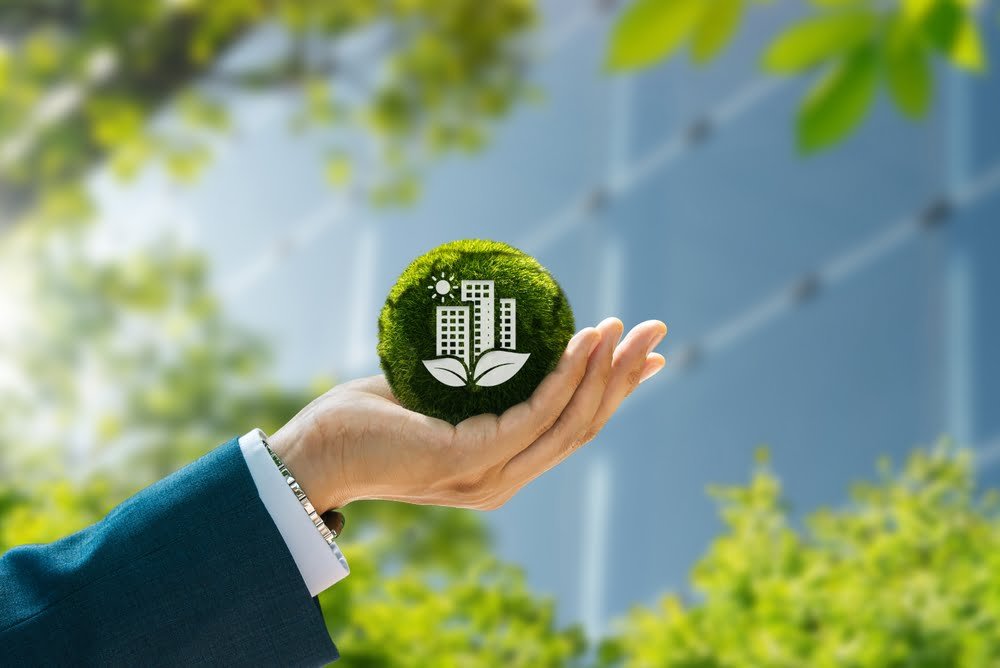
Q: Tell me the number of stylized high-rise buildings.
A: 3